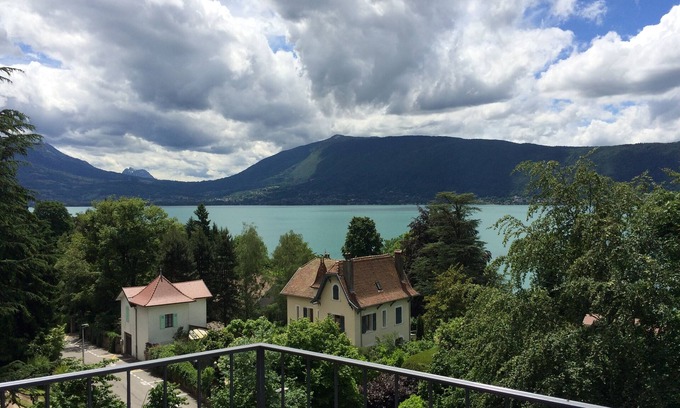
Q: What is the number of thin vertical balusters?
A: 15